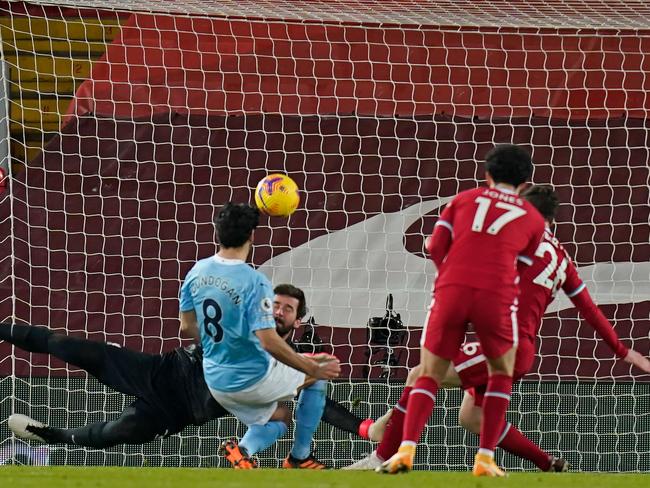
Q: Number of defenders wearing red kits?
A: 2